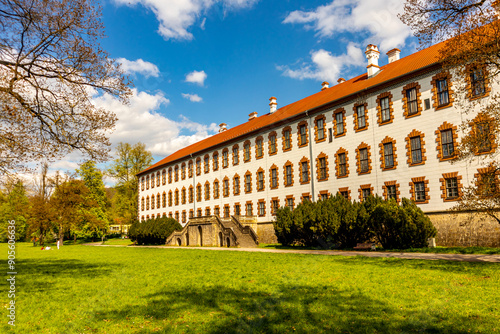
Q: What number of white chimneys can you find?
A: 7